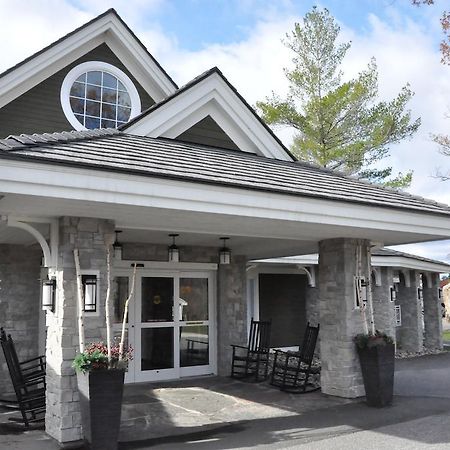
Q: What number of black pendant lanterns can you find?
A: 3